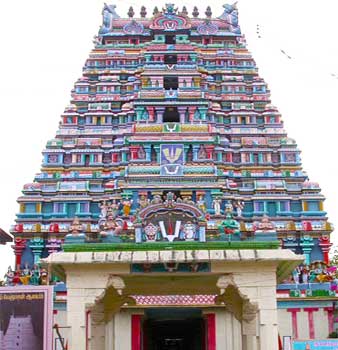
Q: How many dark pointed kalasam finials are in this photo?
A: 6